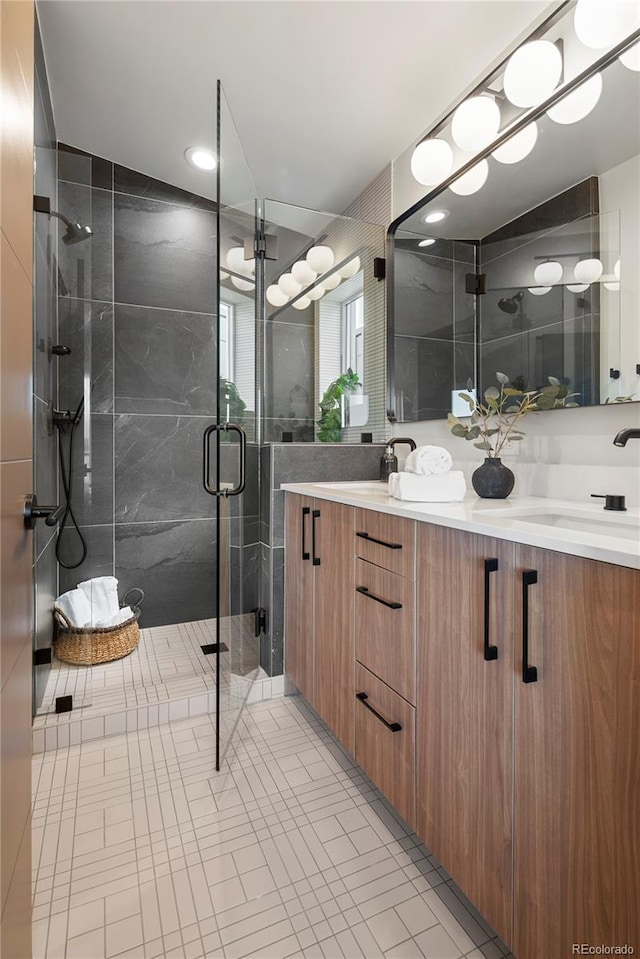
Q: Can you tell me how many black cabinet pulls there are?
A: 7